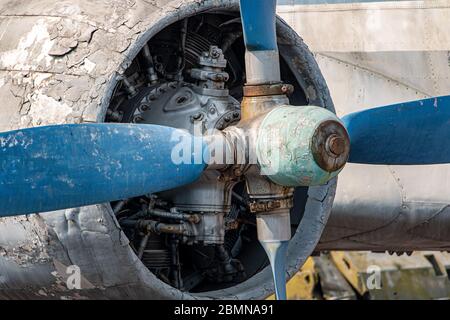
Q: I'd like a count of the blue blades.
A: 4